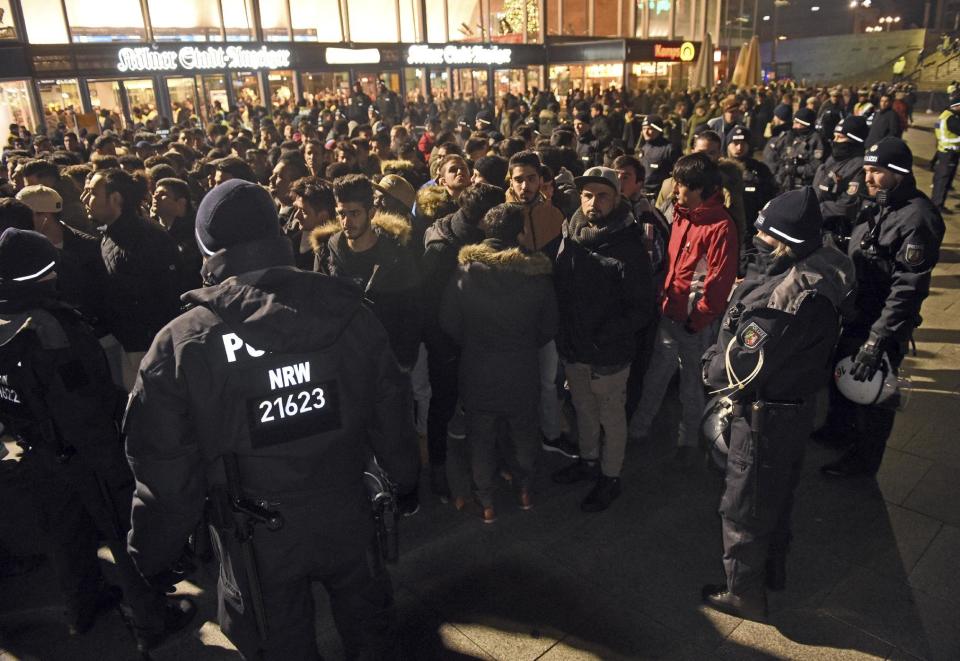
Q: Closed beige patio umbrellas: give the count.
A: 3